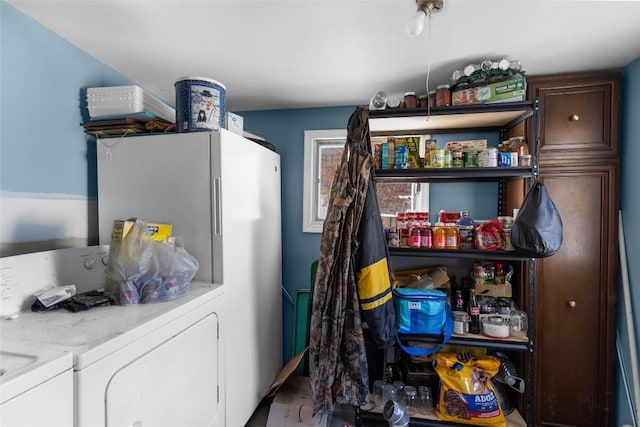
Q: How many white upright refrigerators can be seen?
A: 1